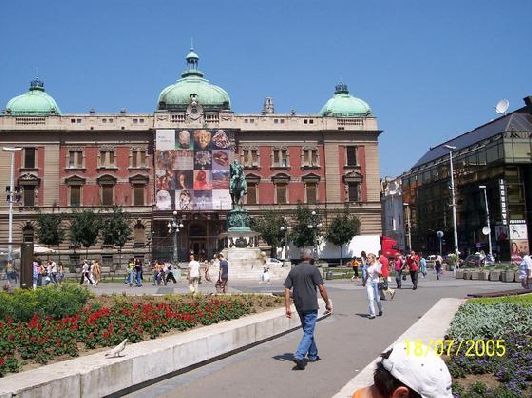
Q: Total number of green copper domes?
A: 3